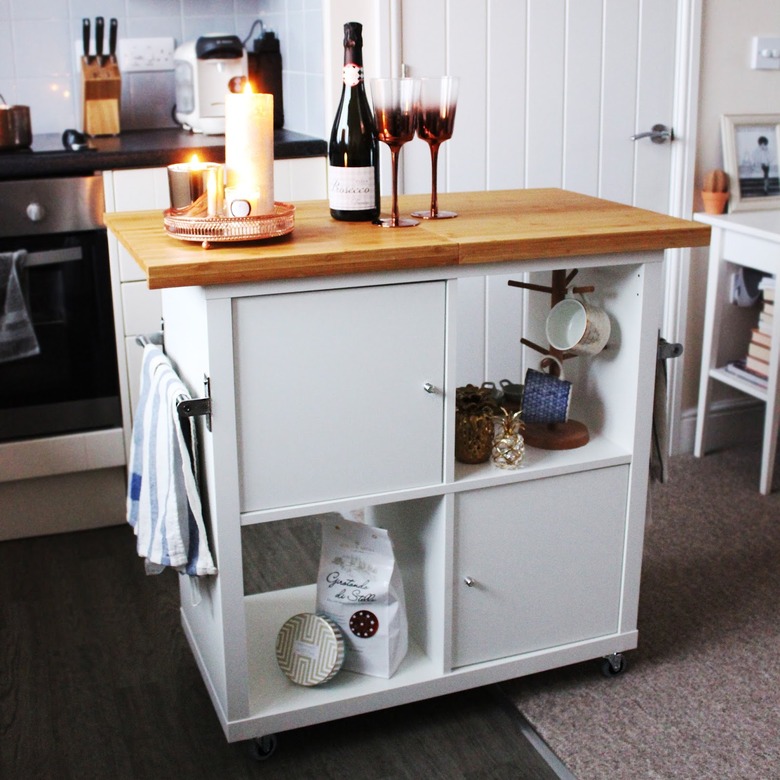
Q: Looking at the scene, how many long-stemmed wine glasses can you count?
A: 2